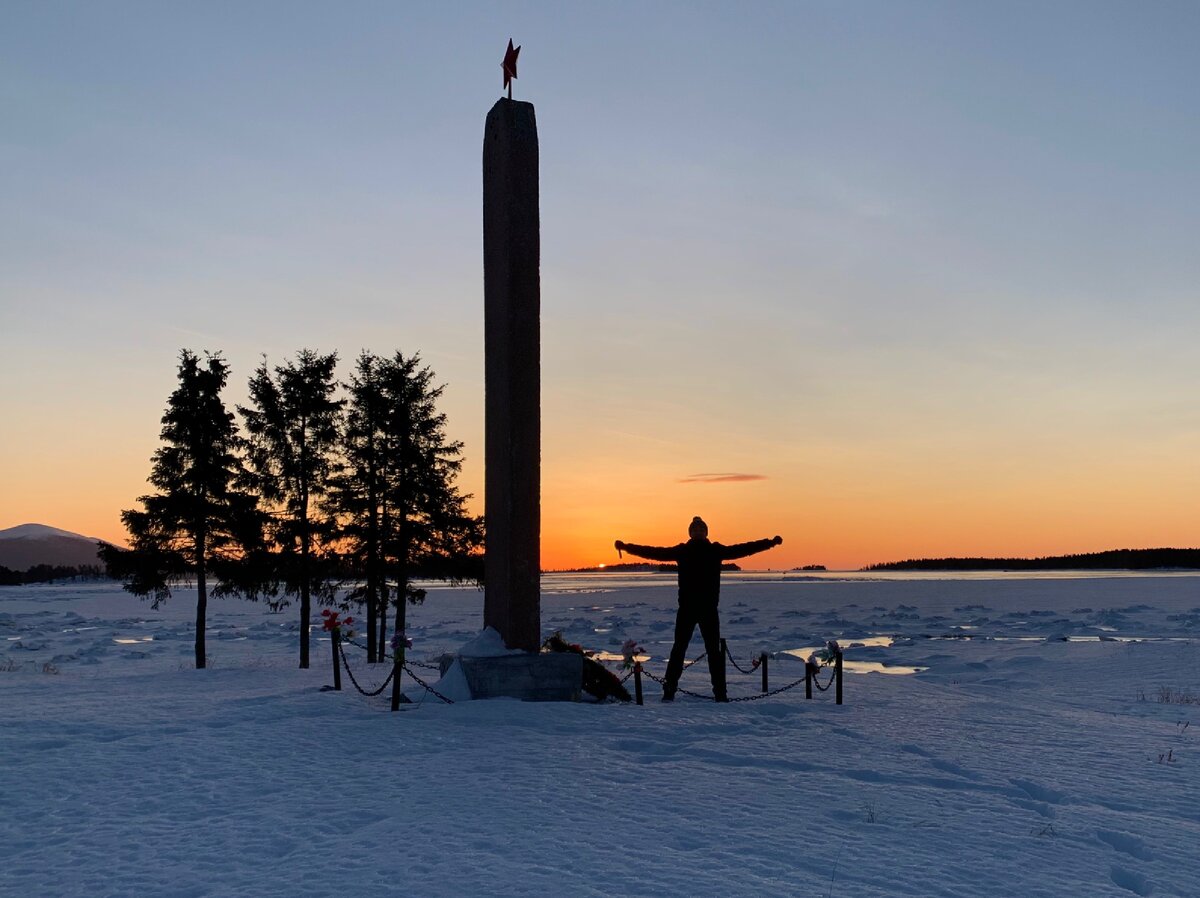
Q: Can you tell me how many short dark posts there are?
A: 7